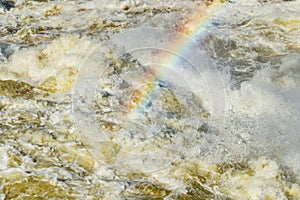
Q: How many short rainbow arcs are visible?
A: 1